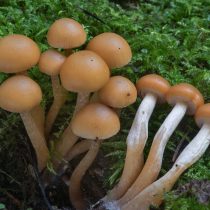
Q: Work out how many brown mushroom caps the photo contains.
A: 11